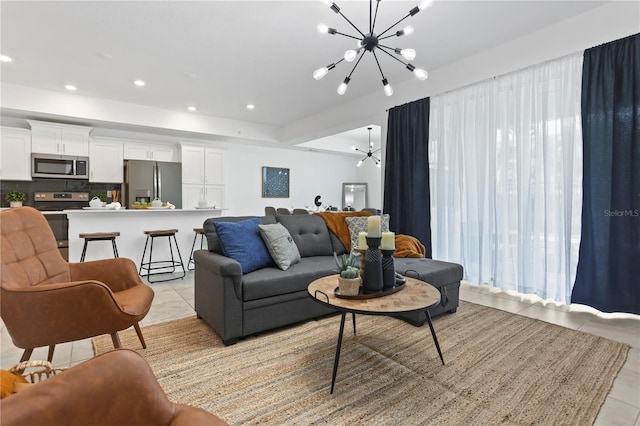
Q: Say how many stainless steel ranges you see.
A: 1